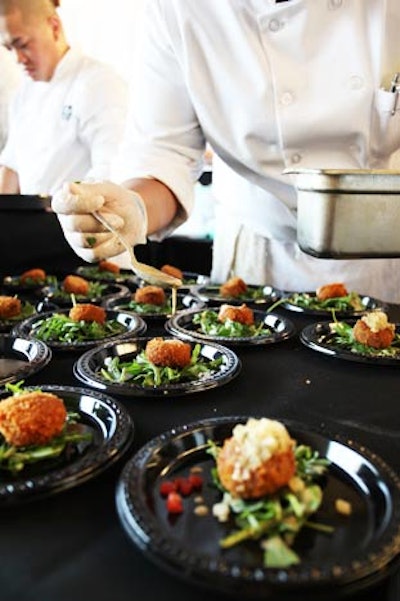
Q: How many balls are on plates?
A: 14